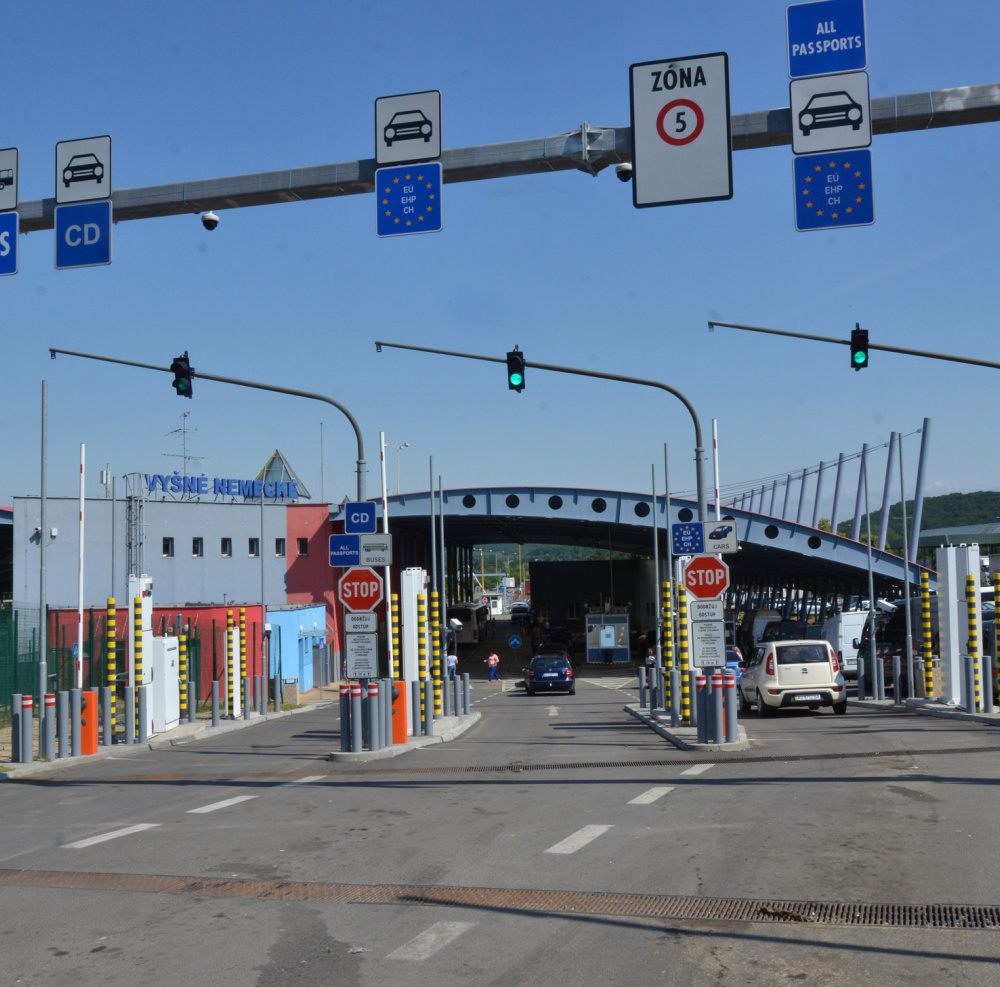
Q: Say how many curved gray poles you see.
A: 2